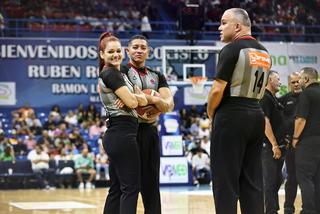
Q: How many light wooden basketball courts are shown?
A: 1